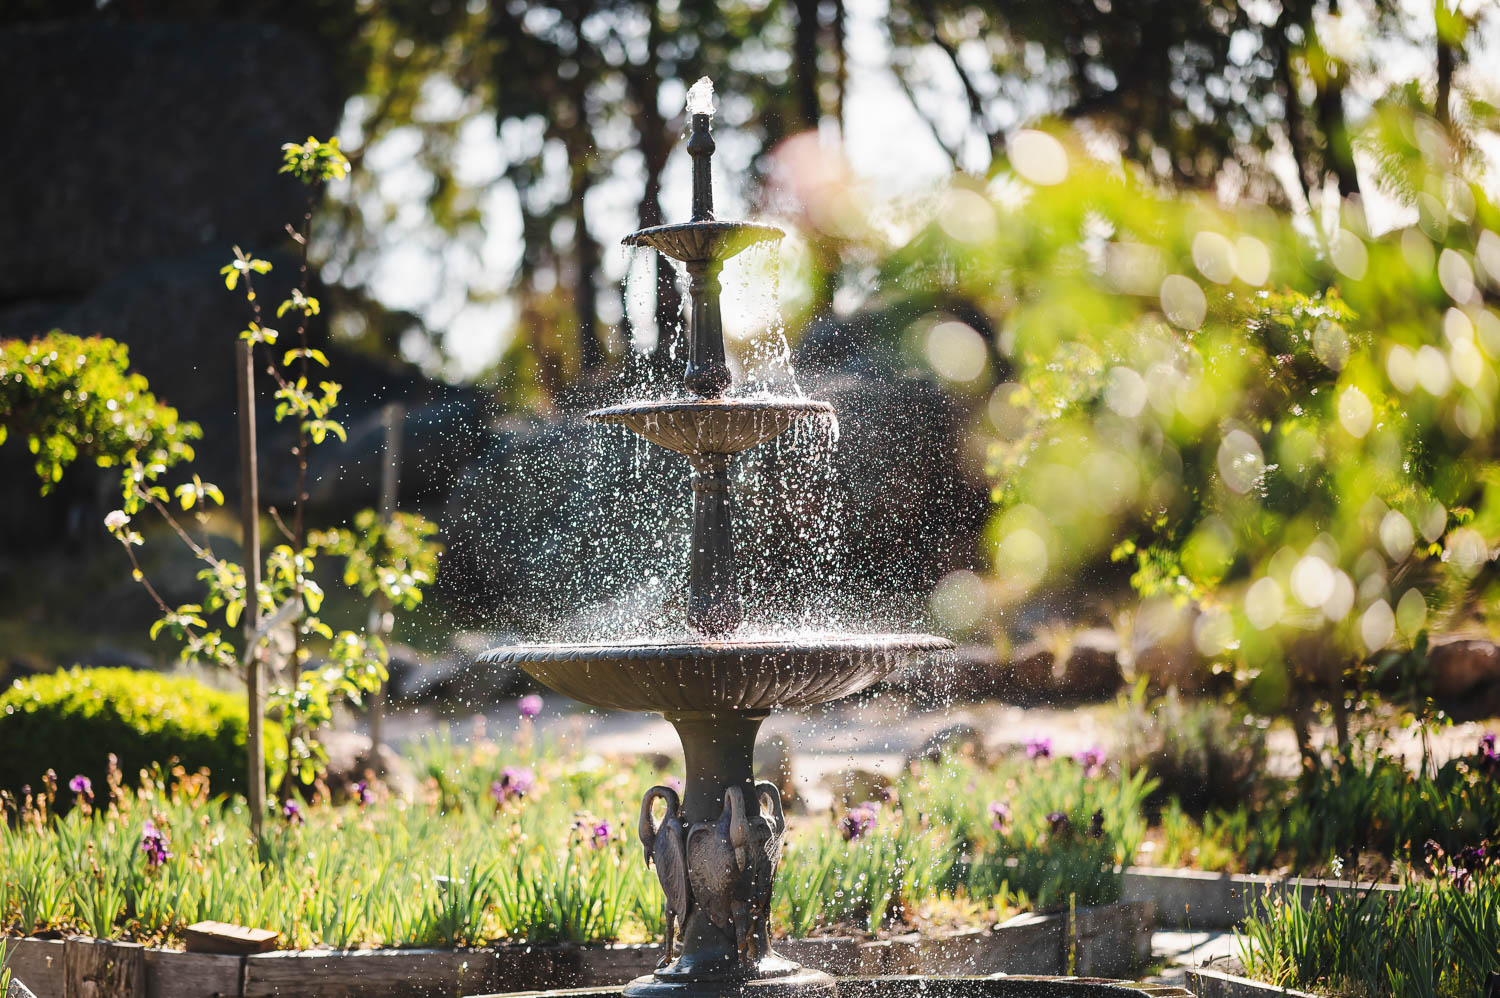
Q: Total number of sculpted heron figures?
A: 3